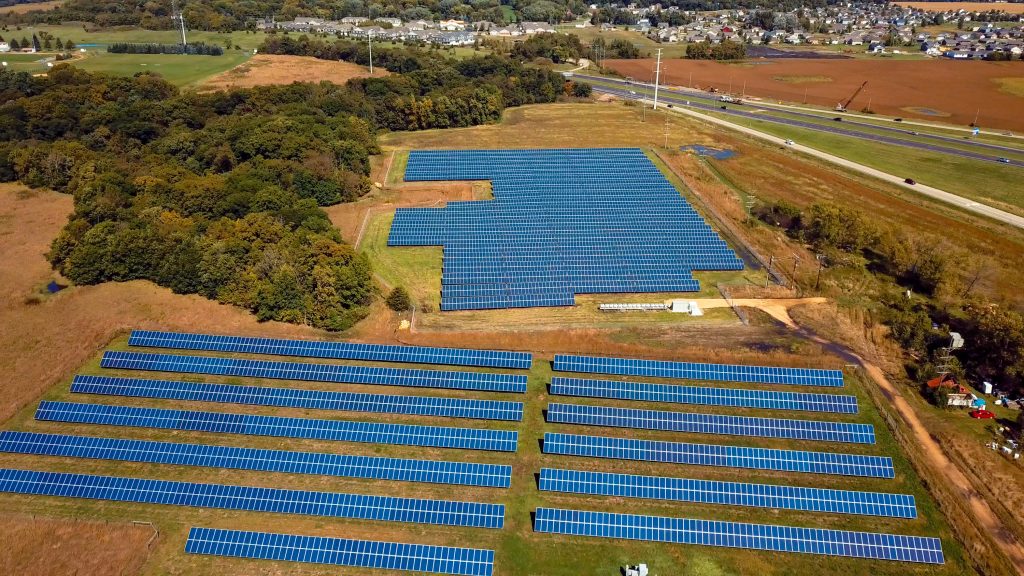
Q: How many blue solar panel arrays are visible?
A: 14